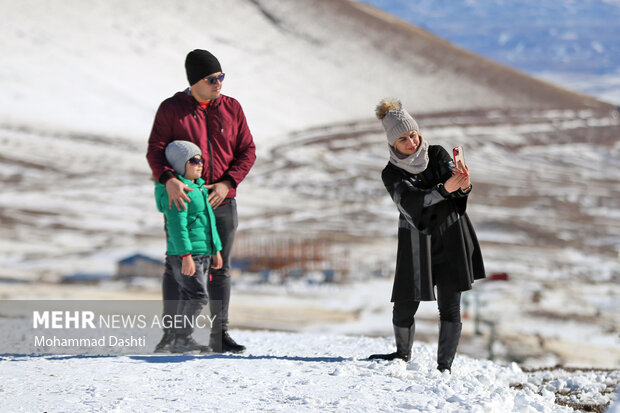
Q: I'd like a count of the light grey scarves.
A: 1